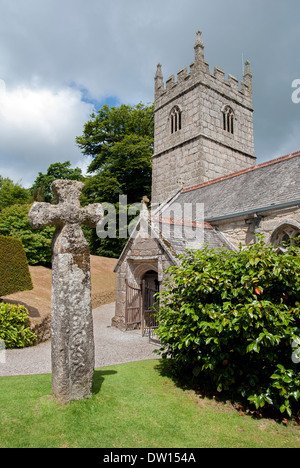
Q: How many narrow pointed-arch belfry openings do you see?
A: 2